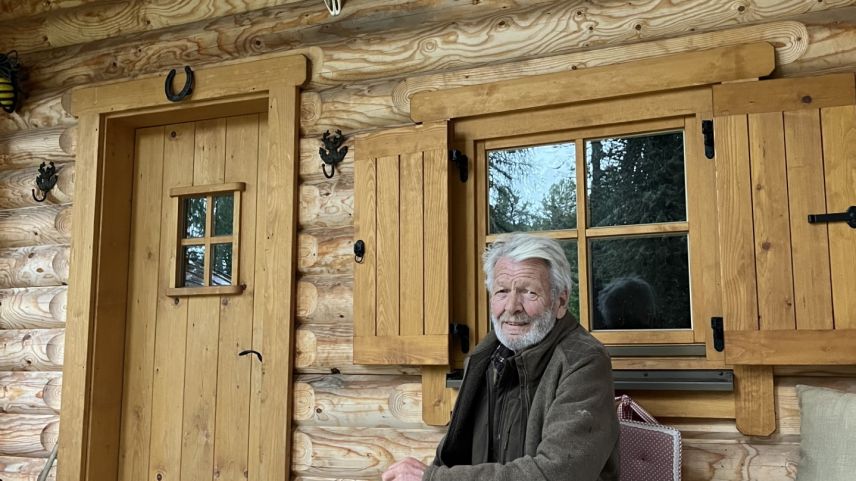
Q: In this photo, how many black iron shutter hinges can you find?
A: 4